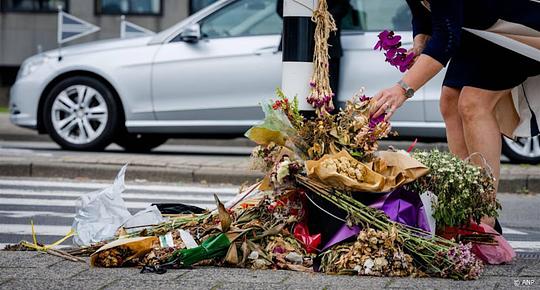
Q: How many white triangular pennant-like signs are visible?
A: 2